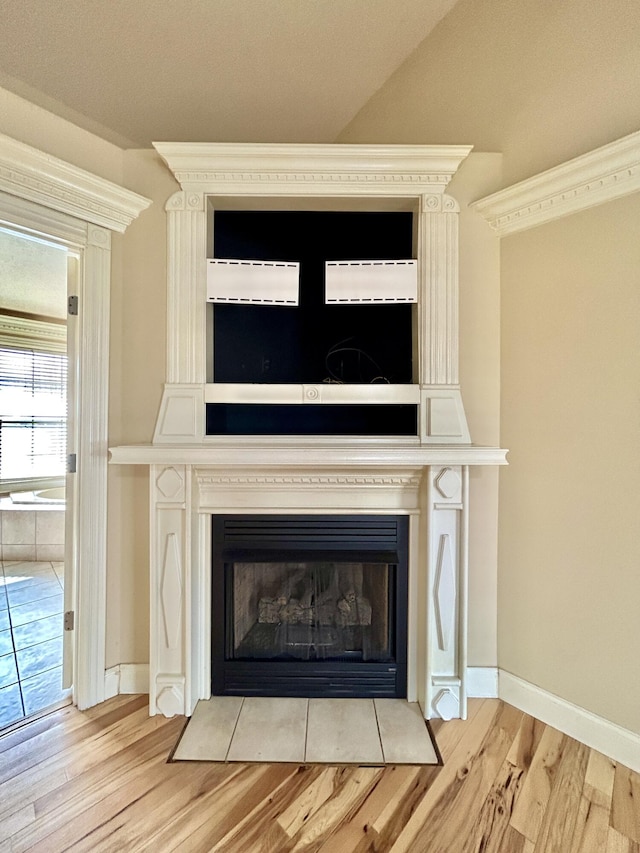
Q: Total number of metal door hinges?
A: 3